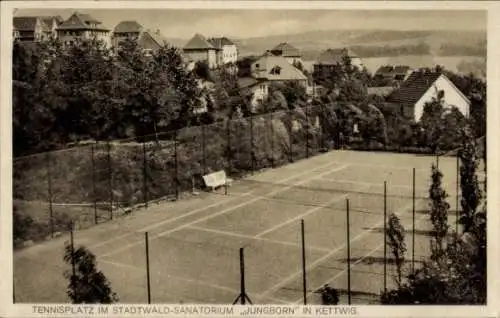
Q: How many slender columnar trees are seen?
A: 3